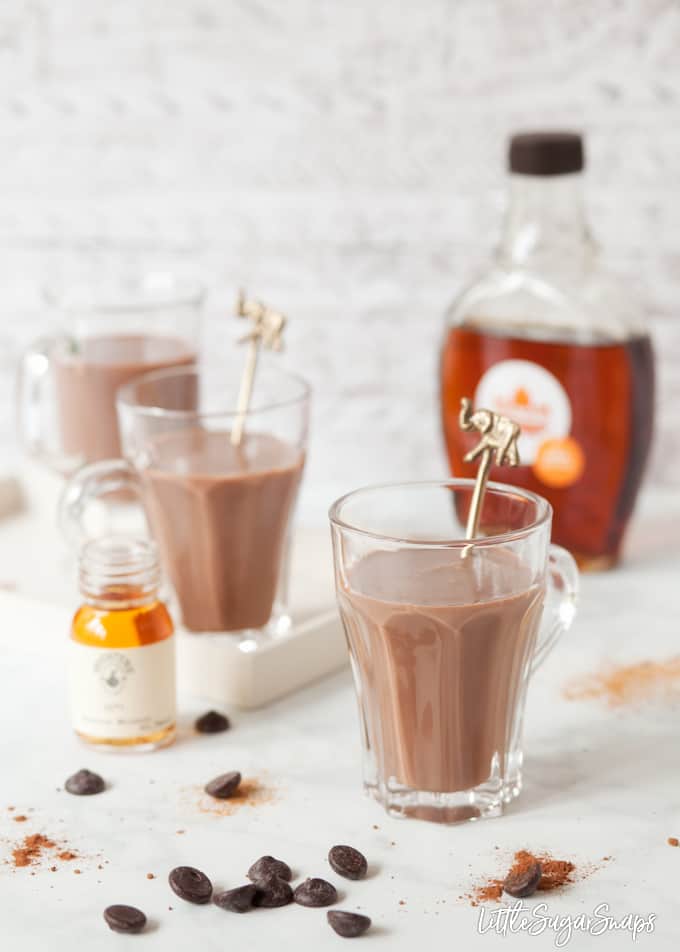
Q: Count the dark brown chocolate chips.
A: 12